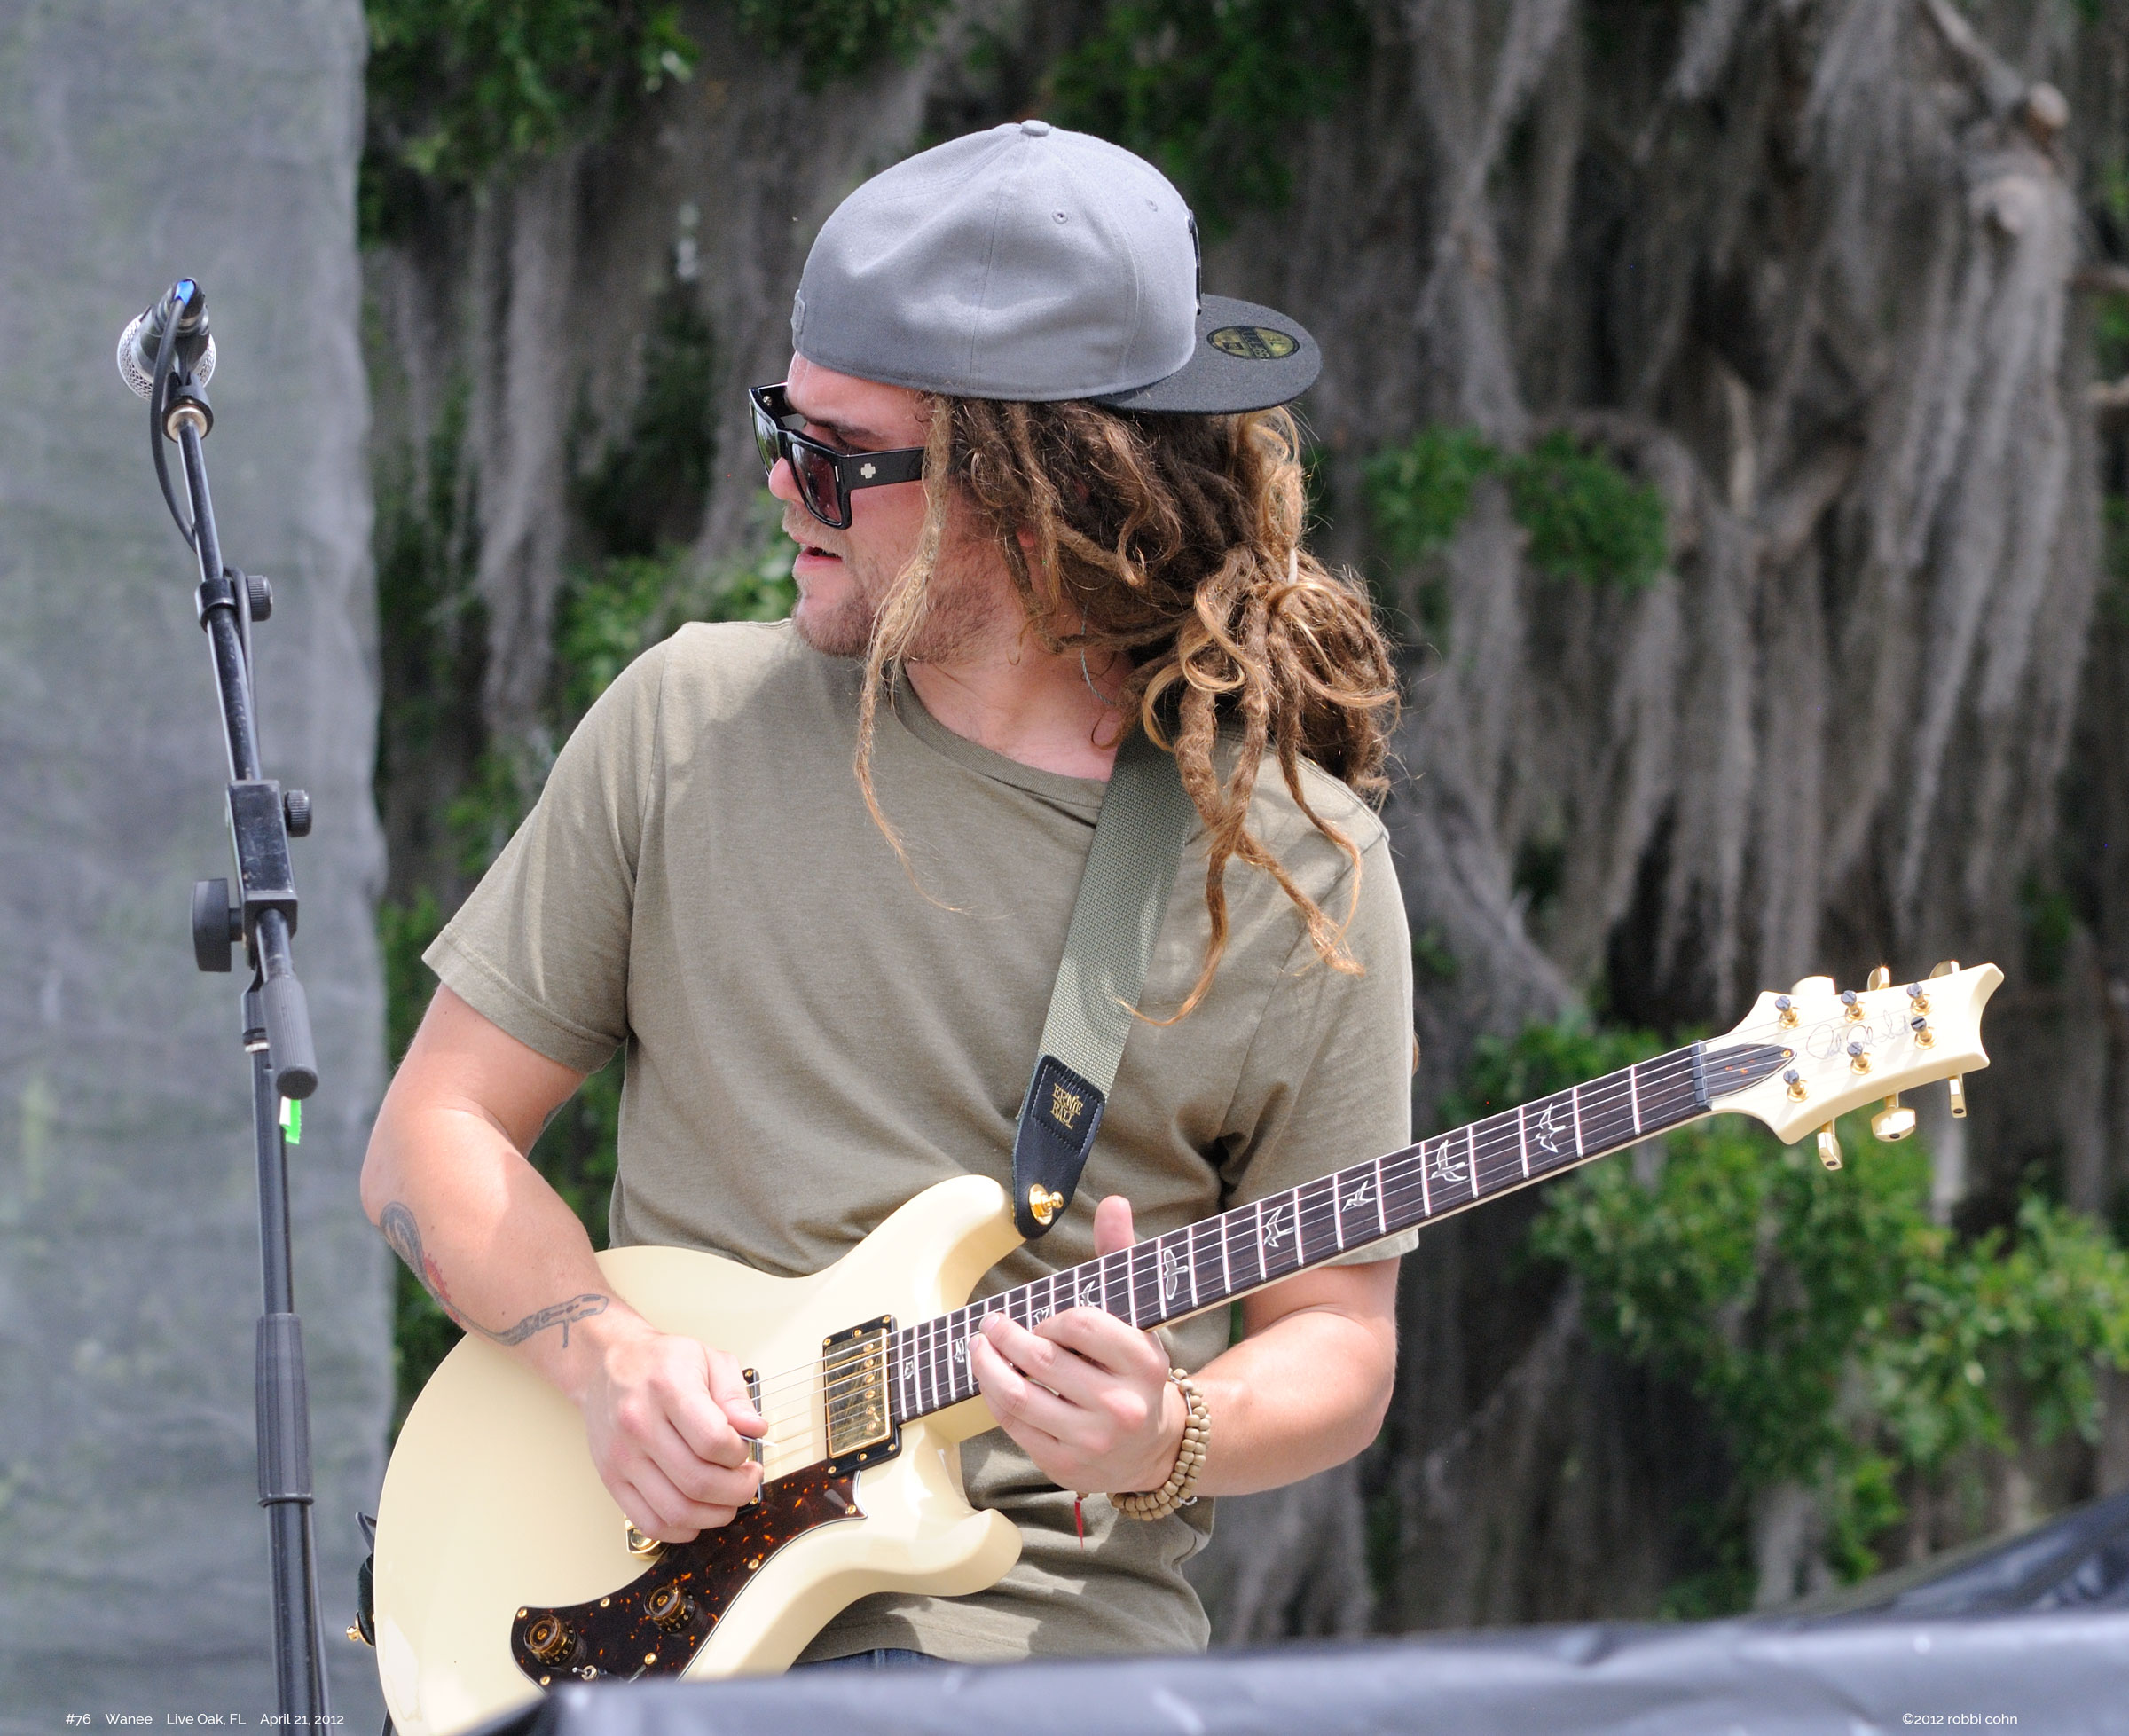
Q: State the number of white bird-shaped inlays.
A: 9